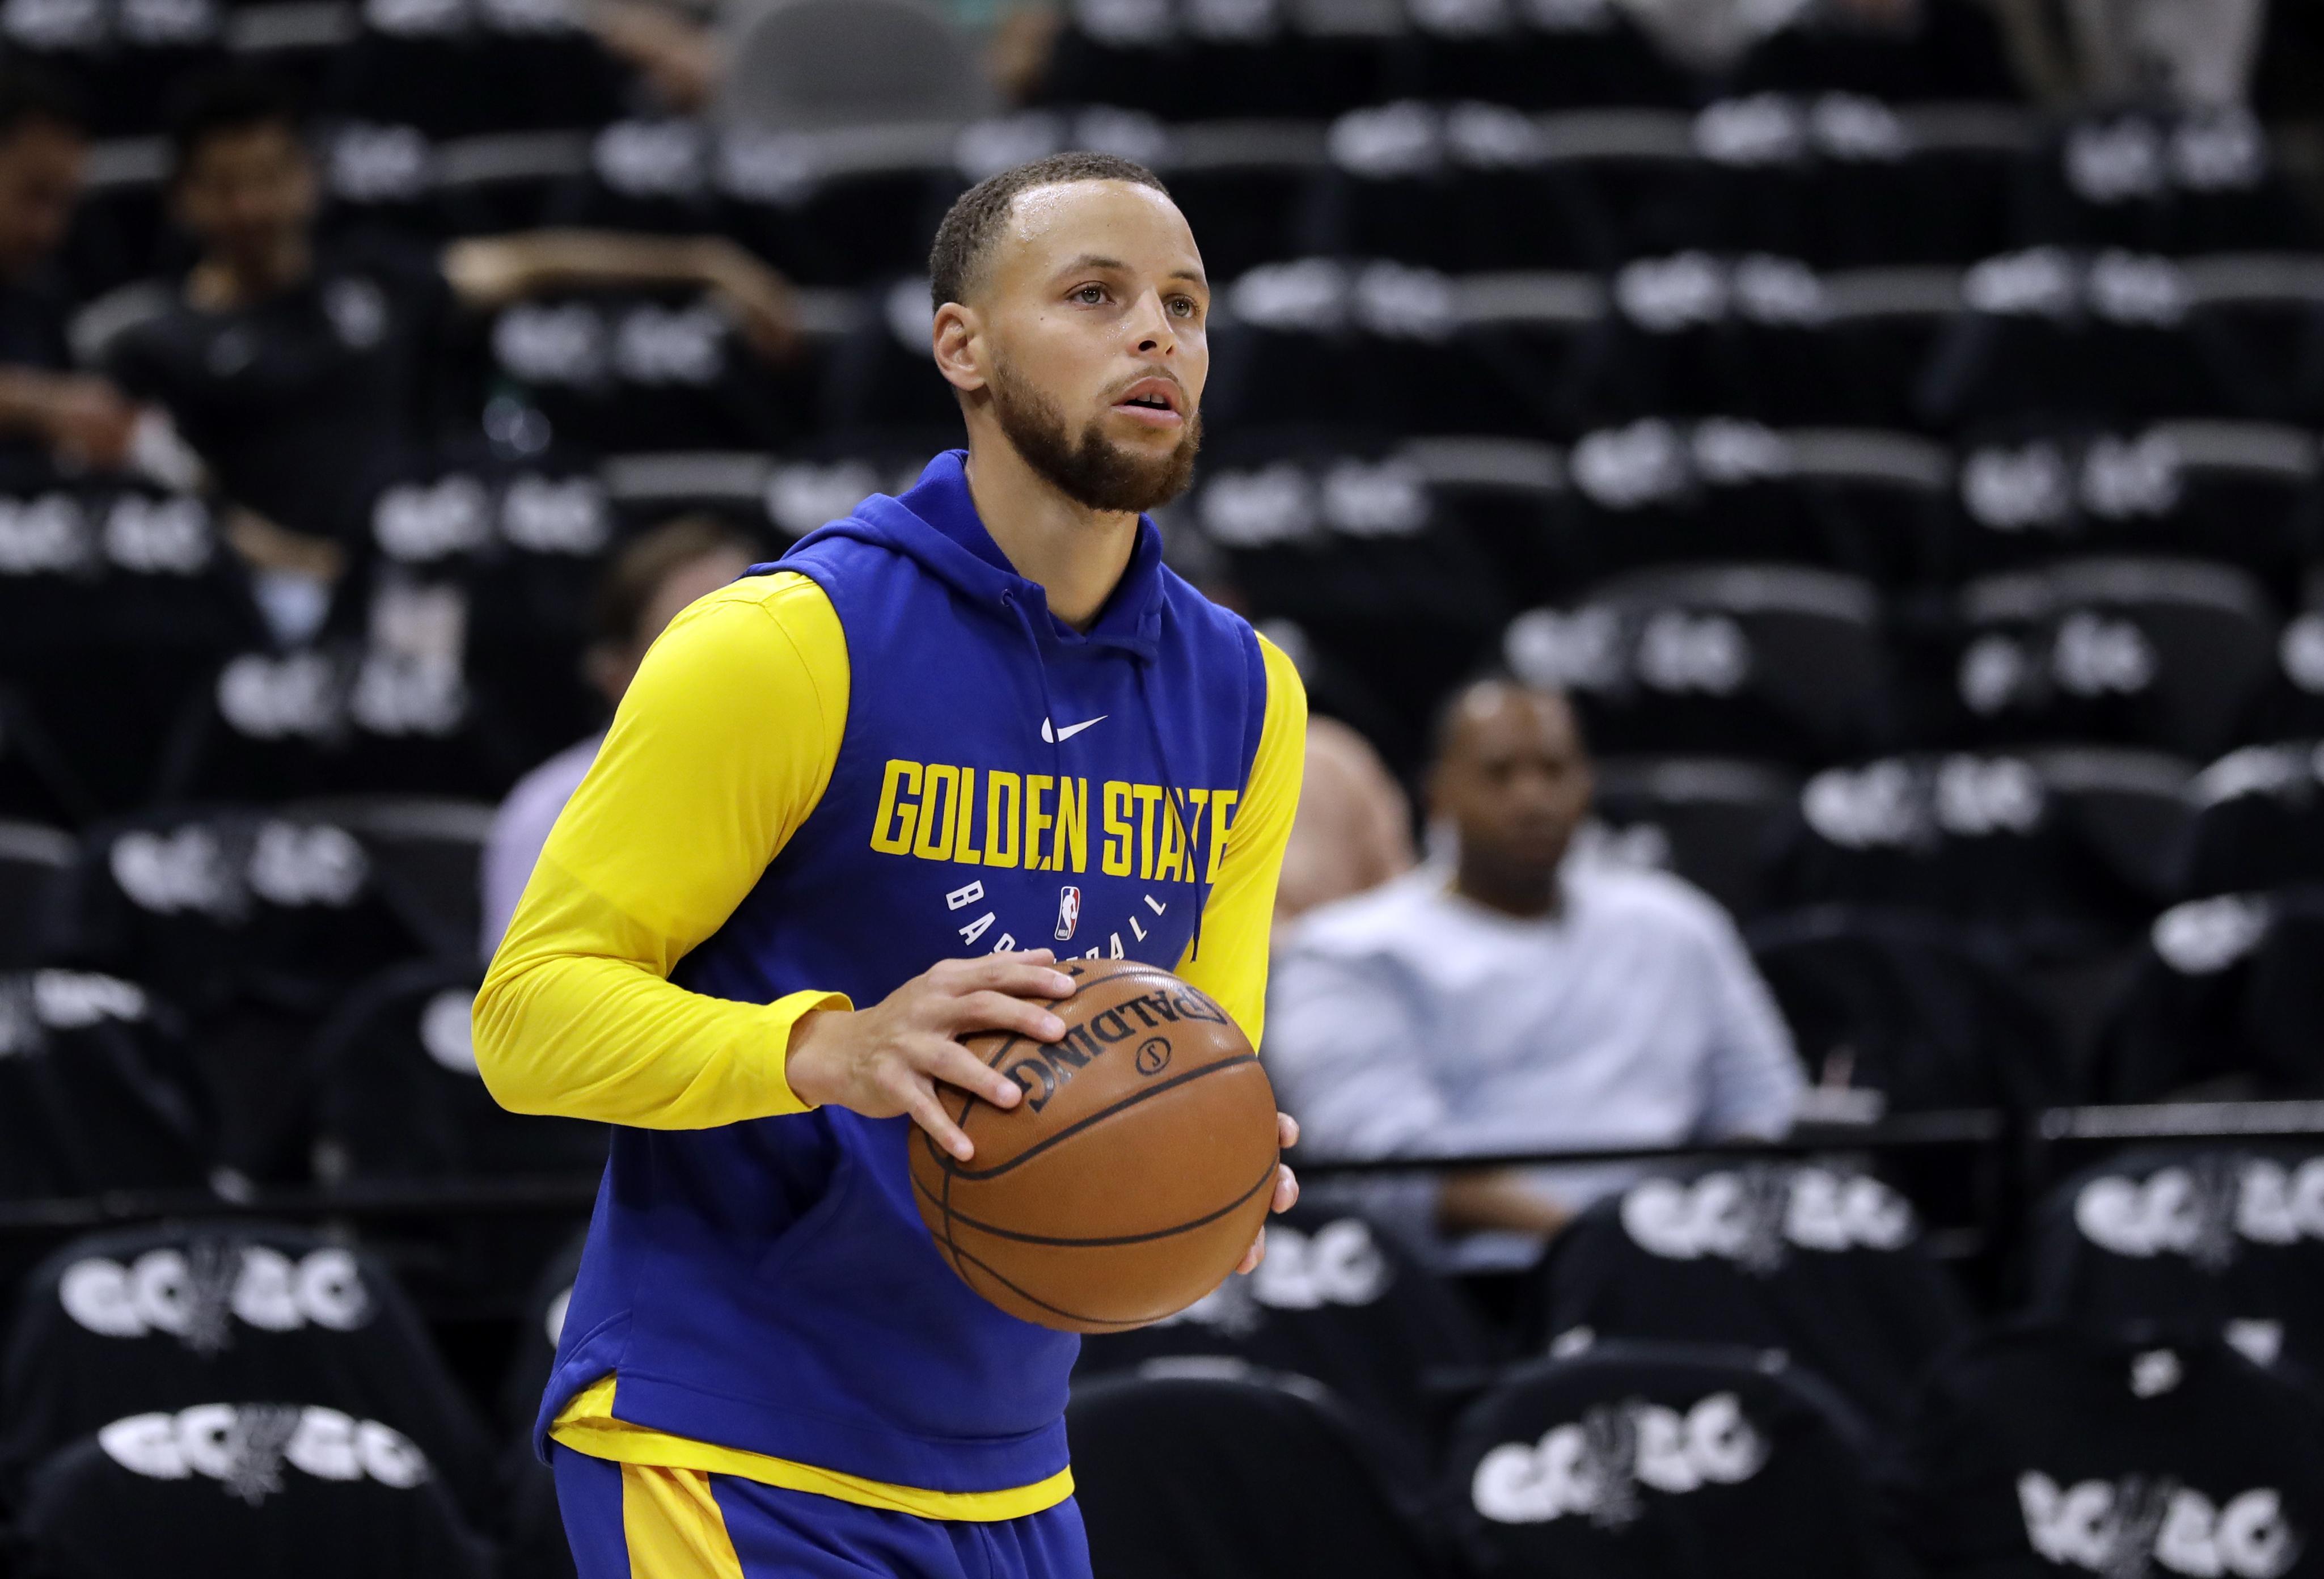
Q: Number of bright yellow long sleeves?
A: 2